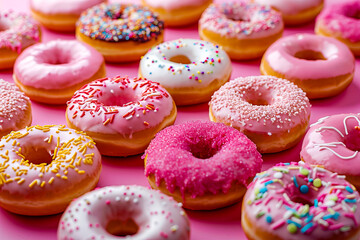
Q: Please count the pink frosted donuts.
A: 15